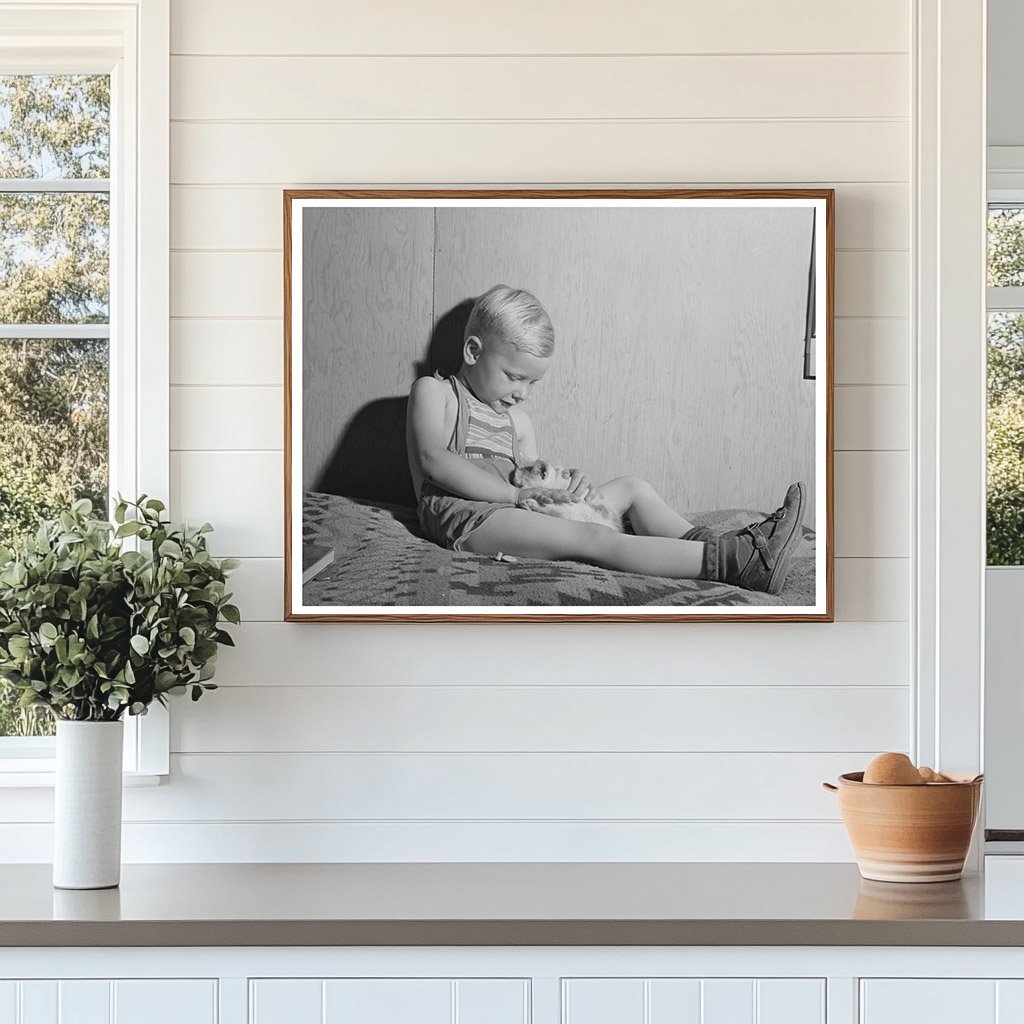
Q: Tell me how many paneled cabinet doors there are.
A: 4